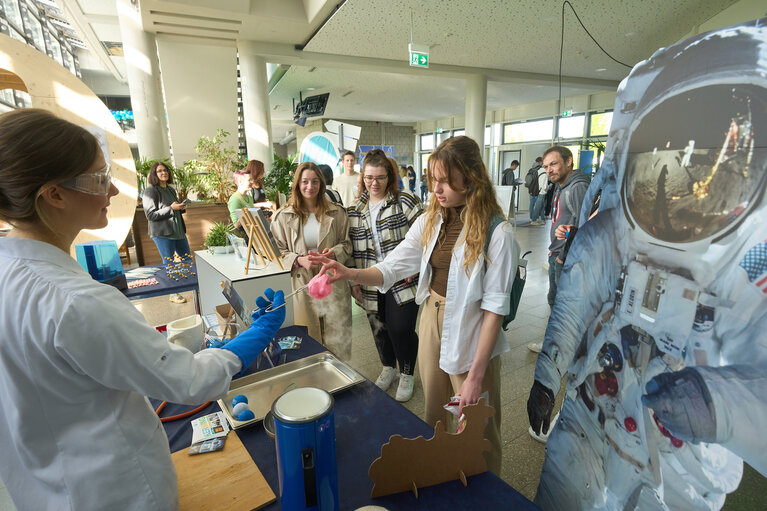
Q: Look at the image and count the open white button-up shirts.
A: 1